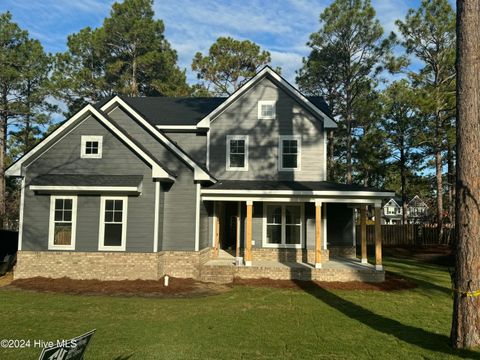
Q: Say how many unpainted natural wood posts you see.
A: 4